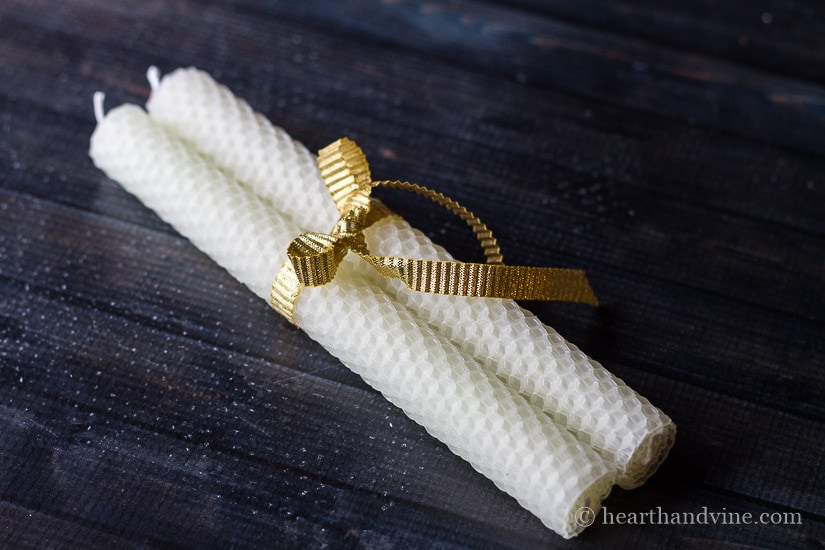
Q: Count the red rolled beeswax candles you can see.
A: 0